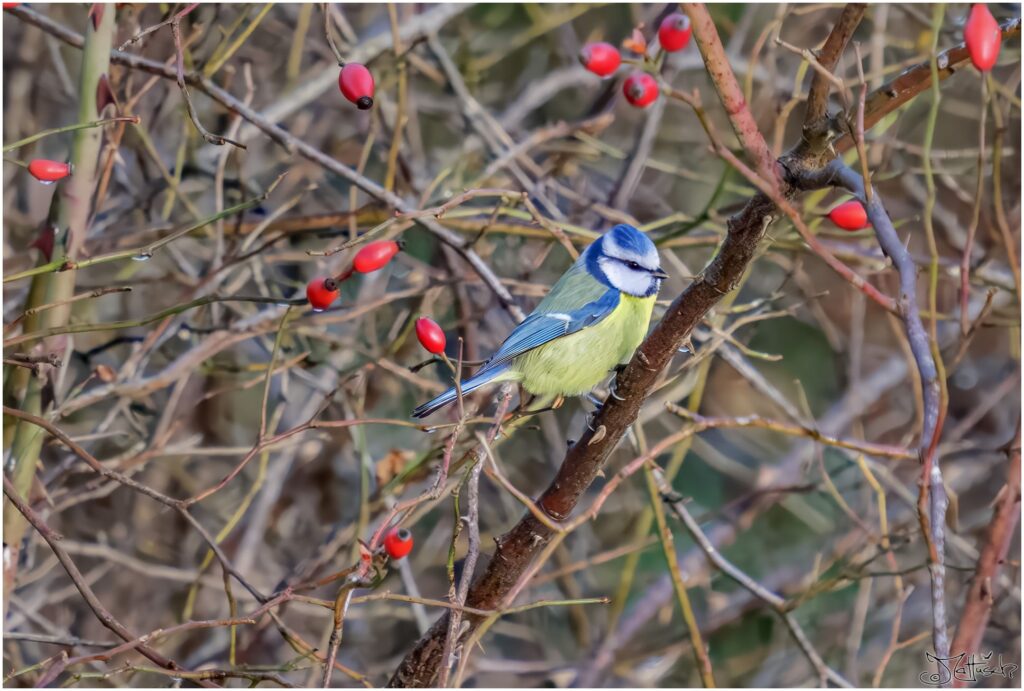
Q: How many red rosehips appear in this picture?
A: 11